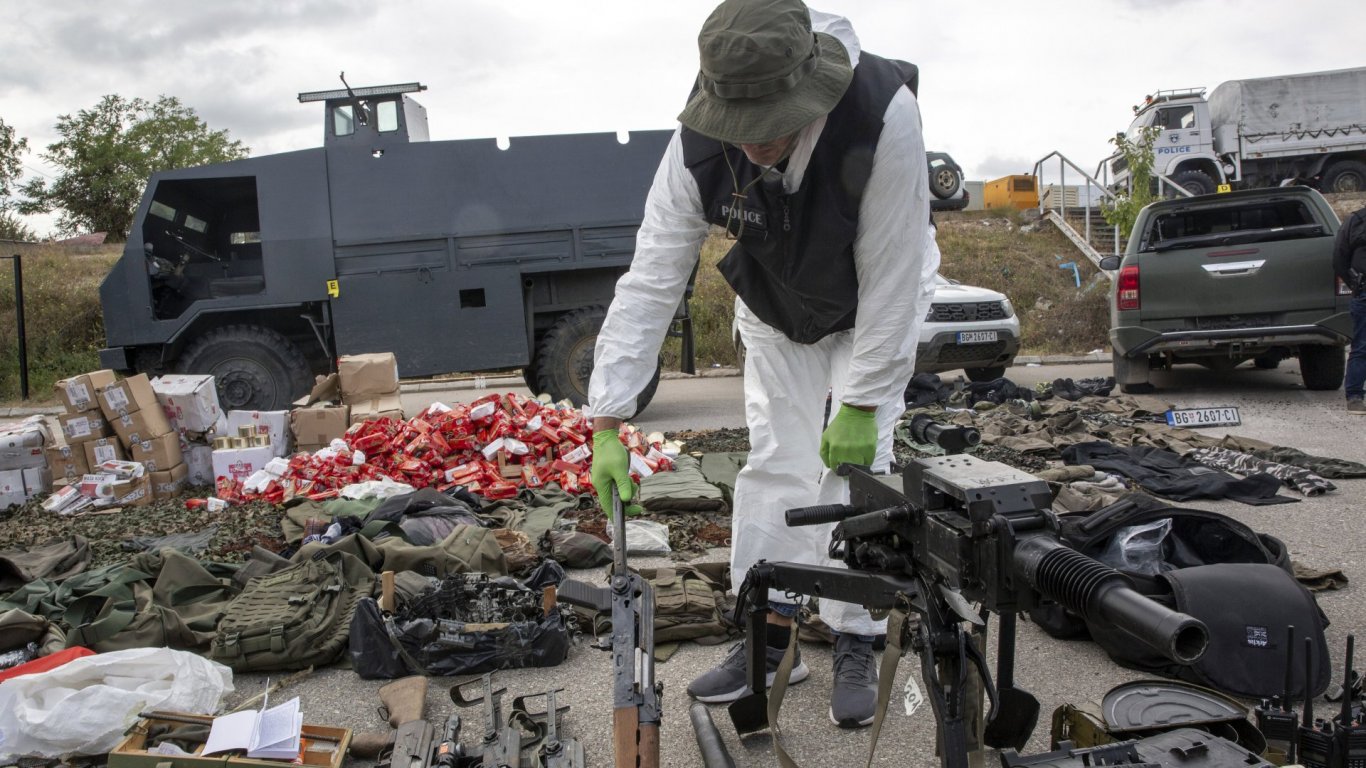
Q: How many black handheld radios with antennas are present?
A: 3